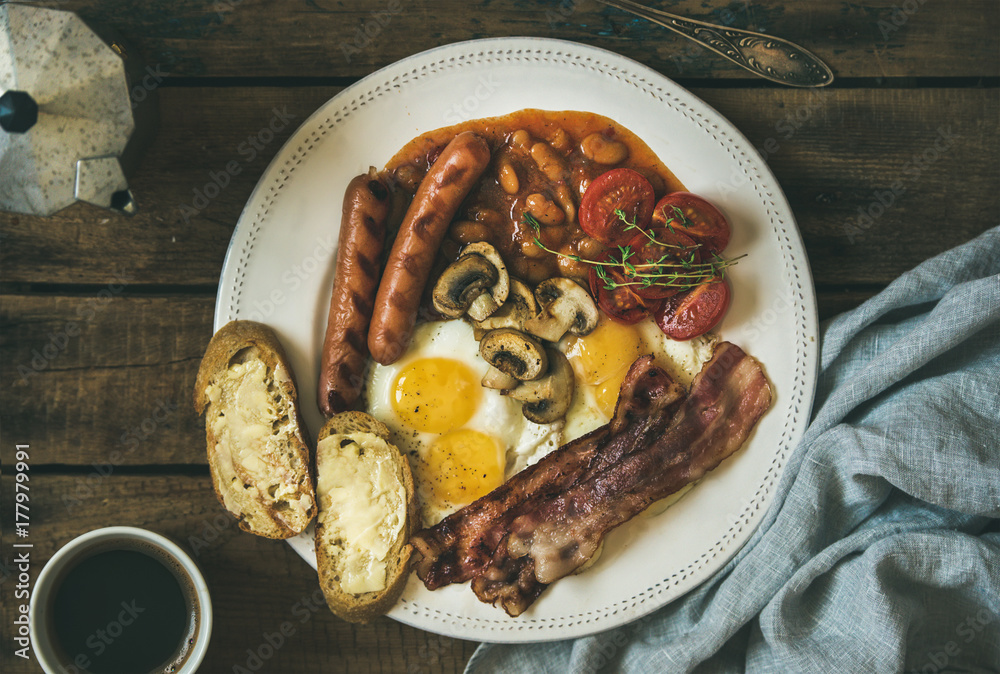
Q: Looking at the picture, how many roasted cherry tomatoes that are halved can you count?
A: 5